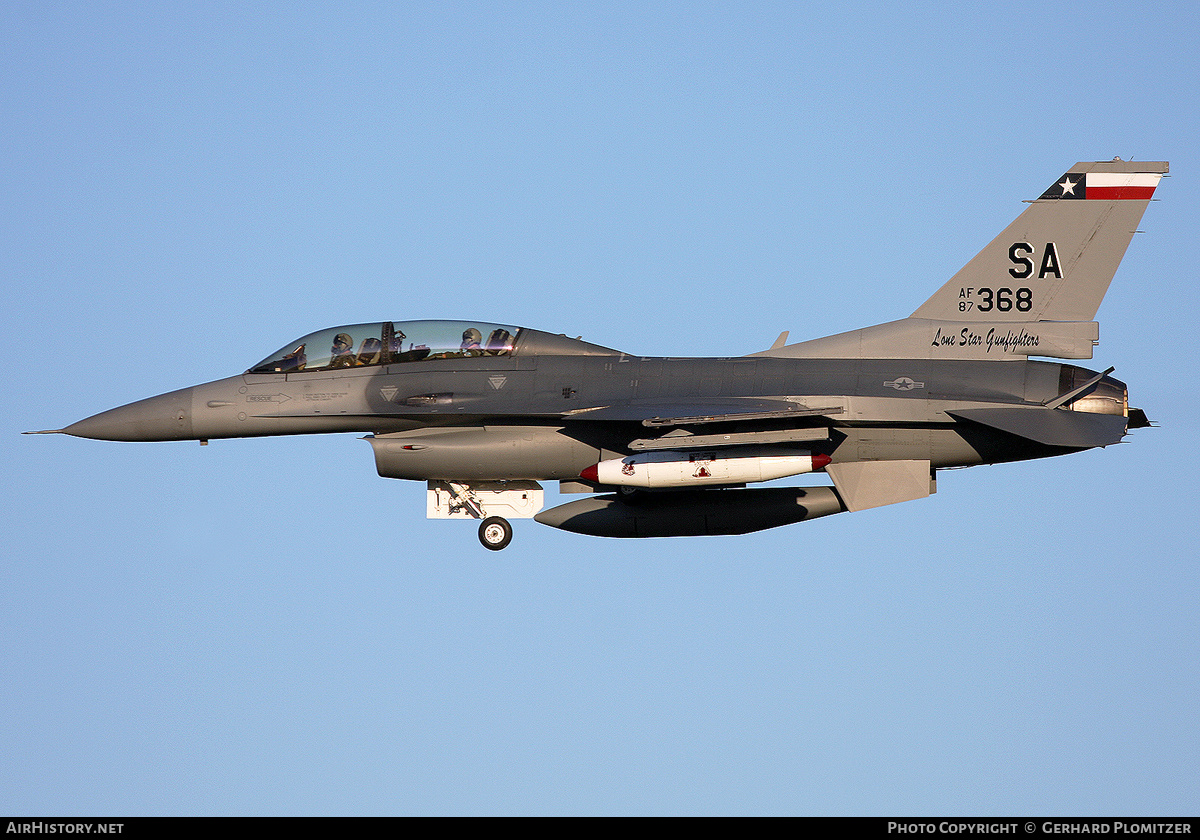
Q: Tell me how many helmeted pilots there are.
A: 2